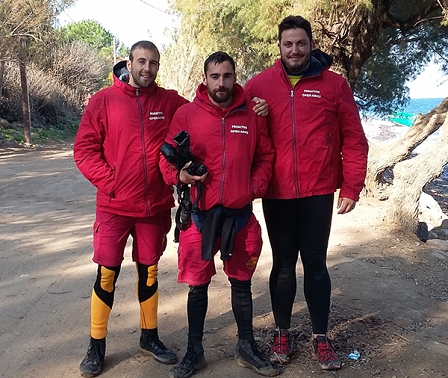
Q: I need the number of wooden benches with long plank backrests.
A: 0